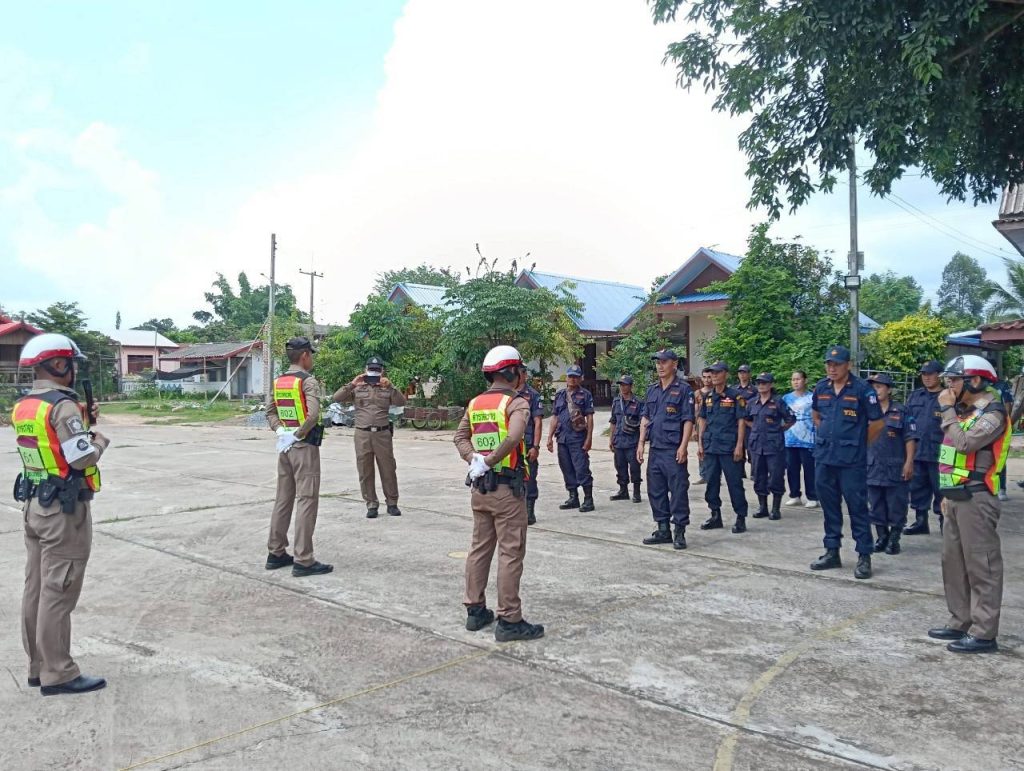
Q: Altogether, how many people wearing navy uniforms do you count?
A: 10